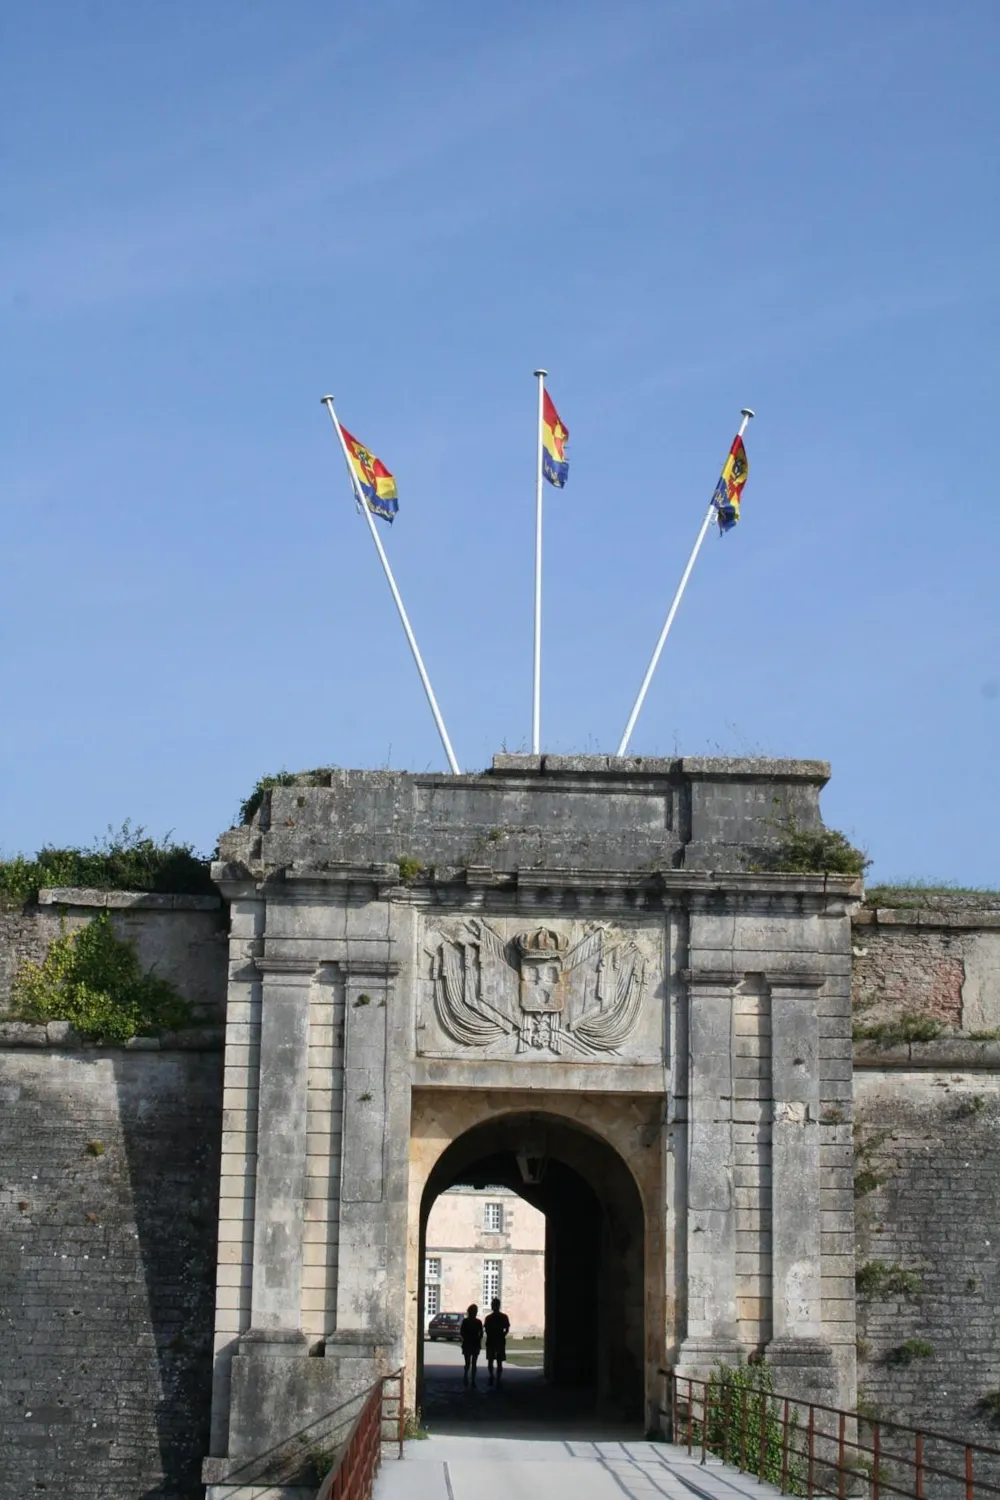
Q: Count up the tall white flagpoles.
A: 3